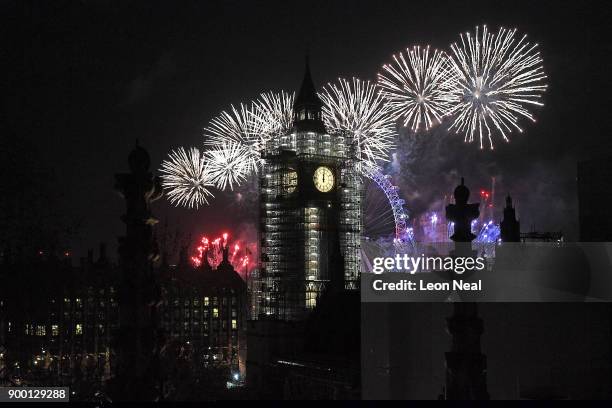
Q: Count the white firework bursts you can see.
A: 7